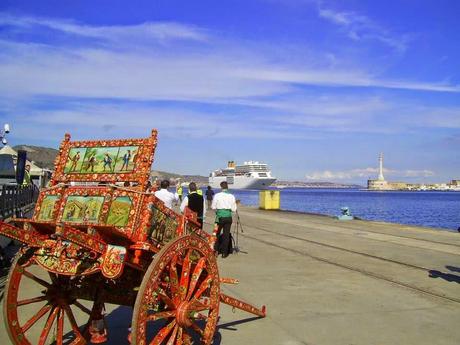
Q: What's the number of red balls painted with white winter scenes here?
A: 0